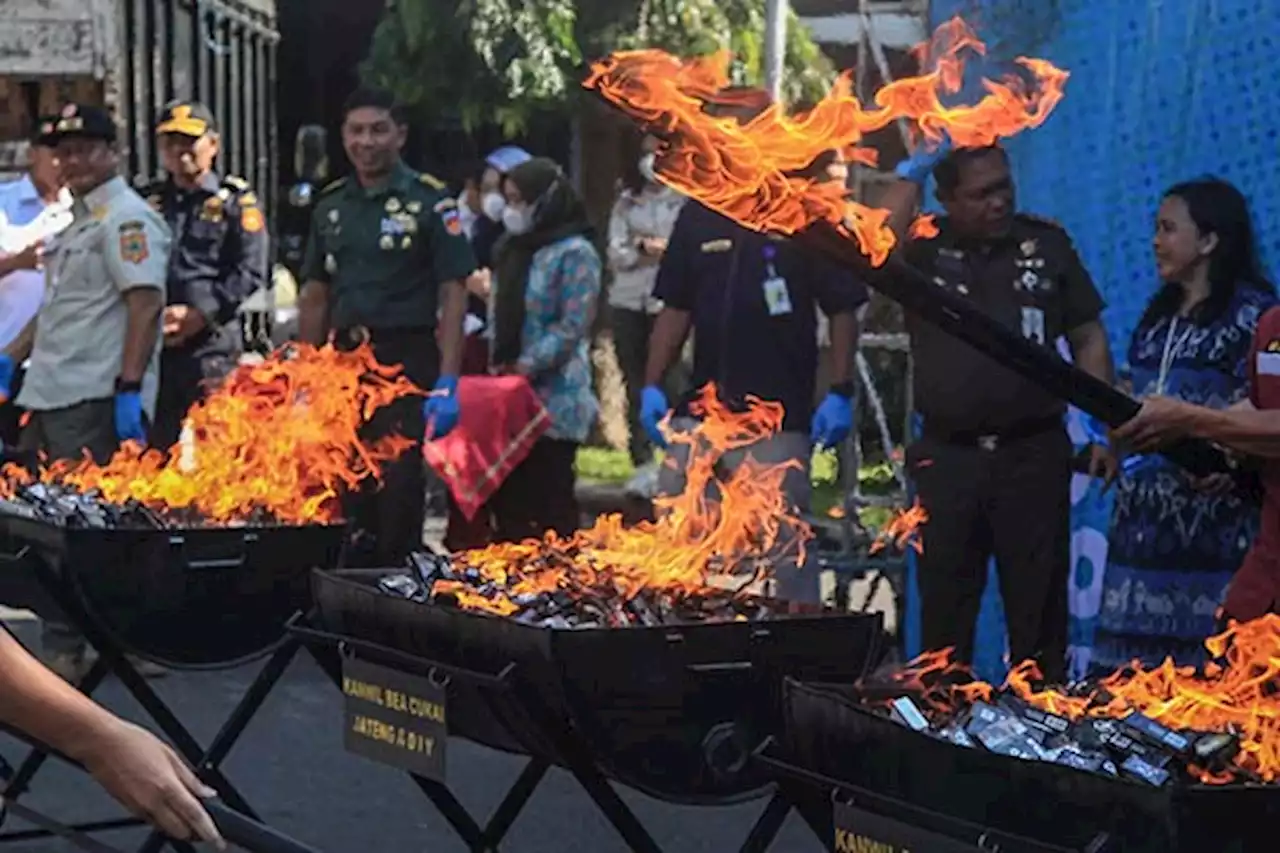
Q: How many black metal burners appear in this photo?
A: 3